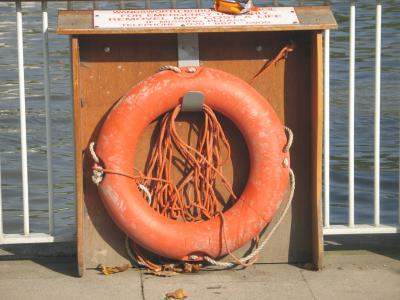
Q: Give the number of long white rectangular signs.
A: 1